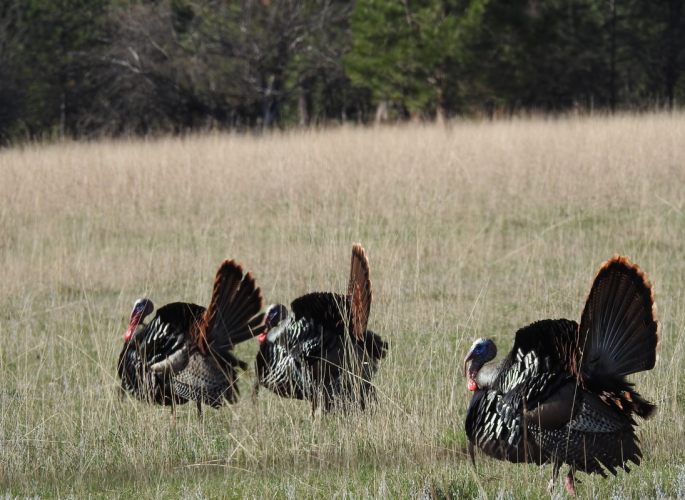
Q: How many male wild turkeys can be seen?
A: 3